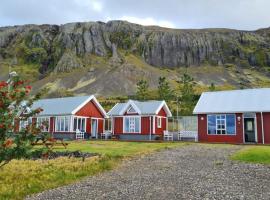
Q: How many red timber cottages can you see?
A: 3